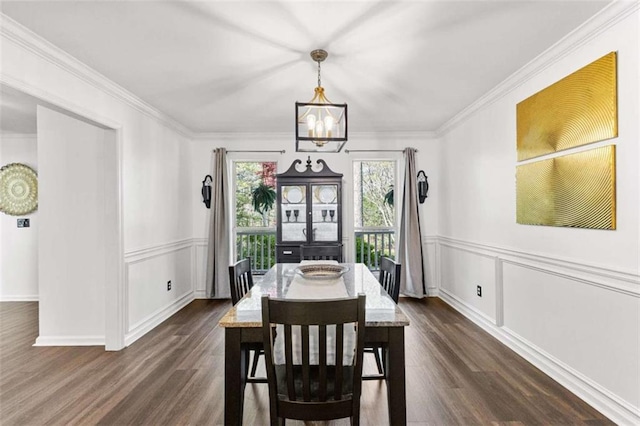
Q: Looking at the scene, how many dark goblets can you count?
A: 4